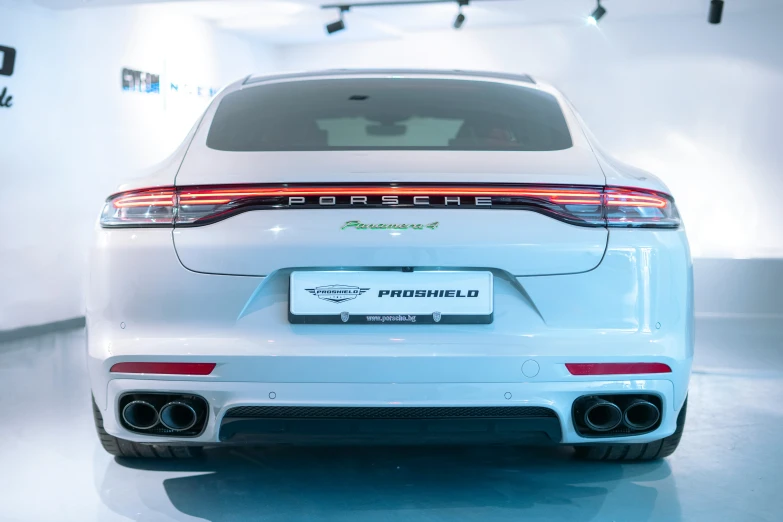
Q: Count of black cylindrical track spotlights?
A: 4